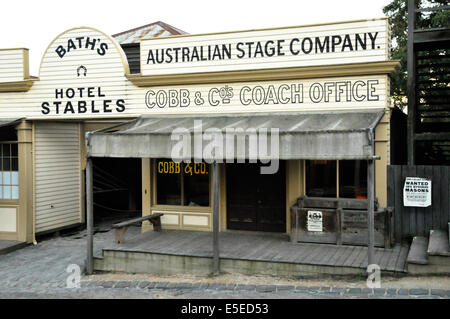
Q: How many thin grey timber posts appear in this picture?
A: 3